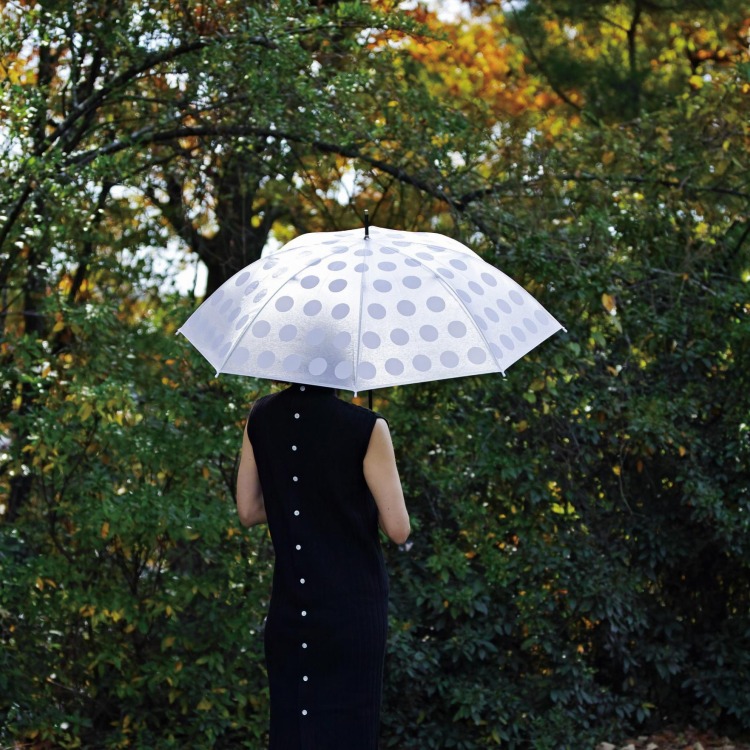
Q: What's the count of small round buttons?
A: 11